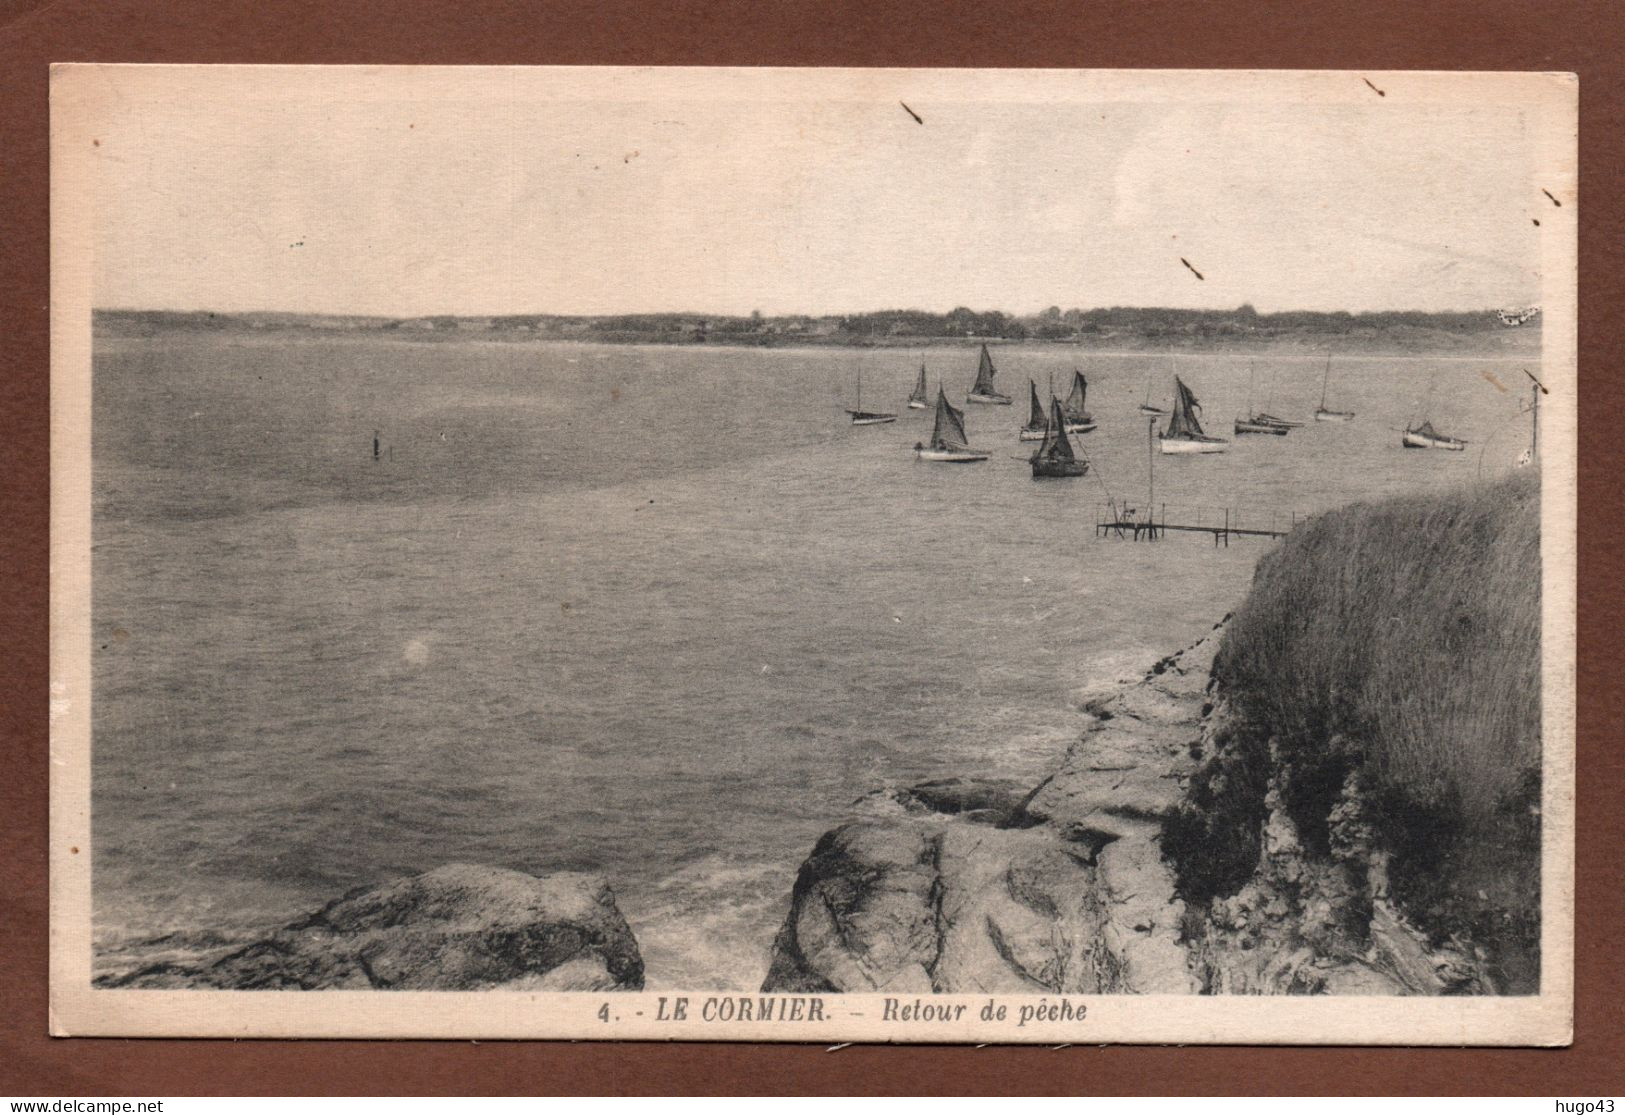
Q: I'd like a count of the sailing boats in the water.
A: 13